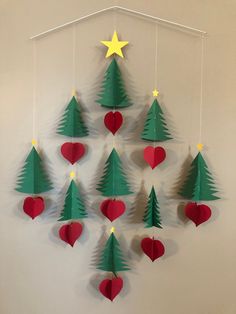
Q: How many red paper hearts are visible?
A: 9